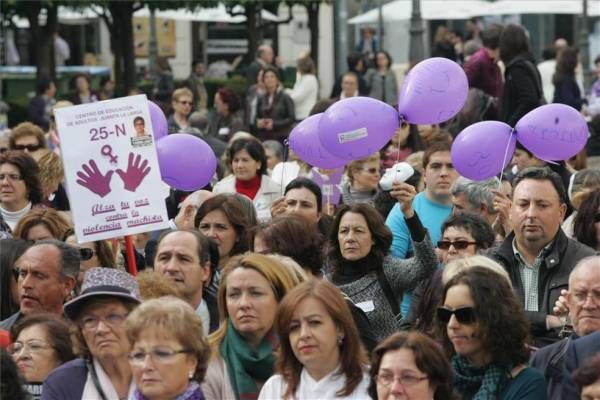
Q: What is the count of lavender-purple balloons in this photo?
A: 7